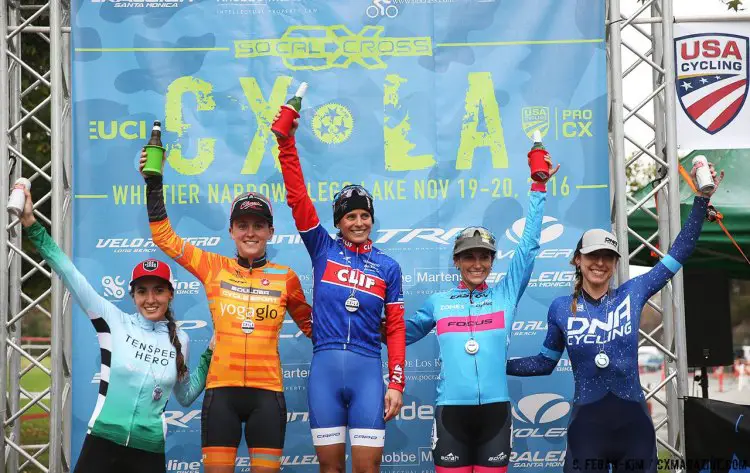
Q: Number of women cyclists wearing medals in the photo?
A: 5